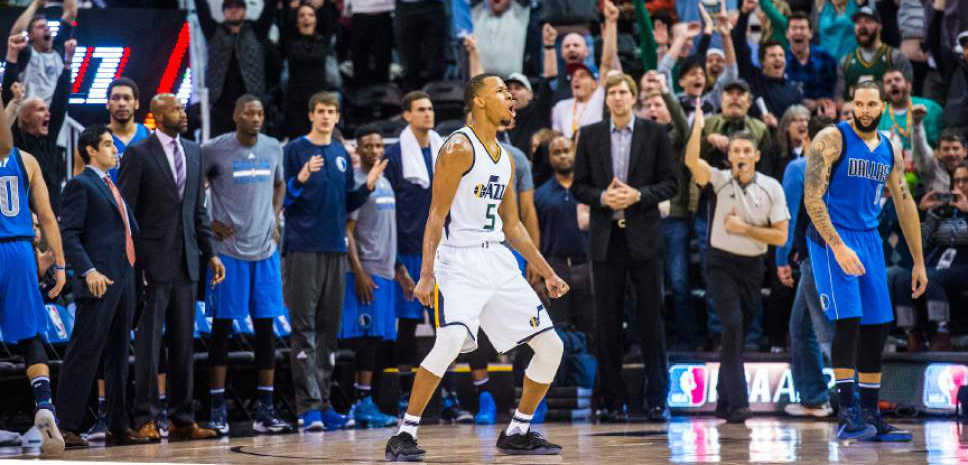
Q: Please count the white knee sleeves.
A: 2